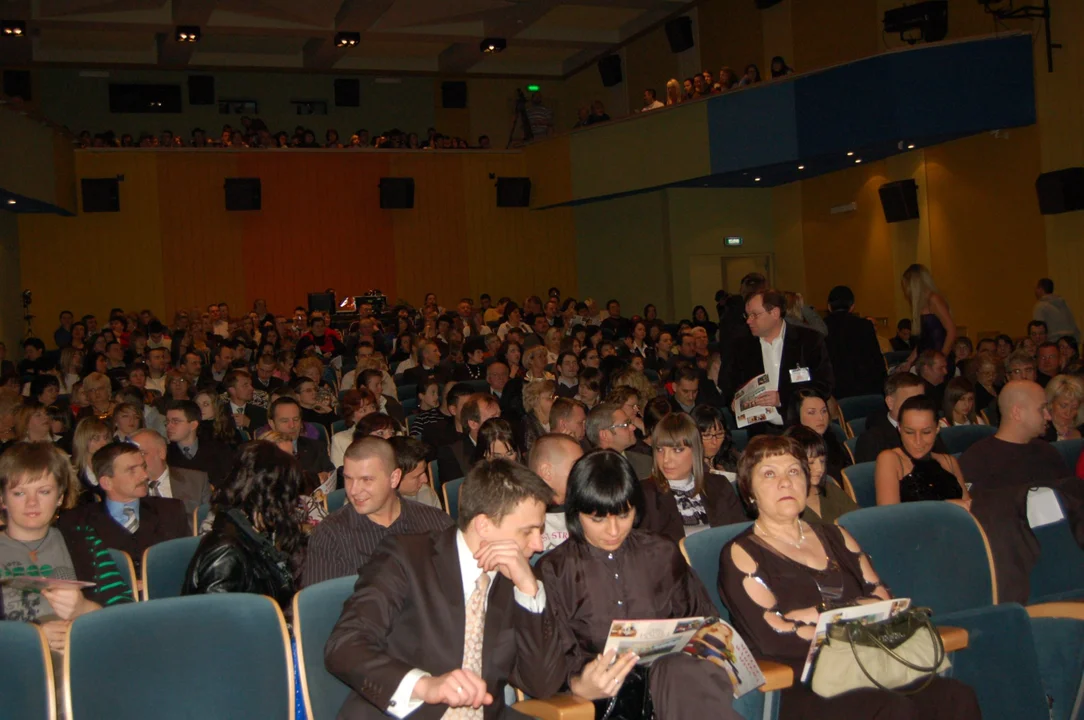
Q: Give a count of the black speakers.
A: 13